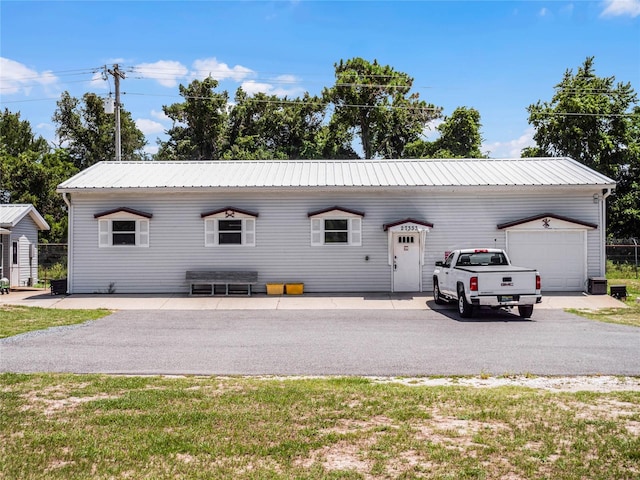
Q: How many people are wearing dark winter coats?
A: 0